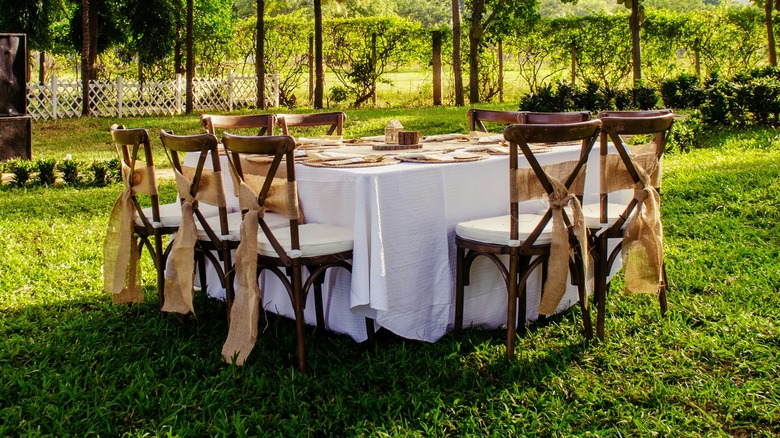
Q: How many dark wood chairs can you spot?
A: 10